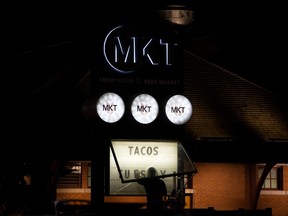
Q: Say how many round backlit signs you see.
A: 3